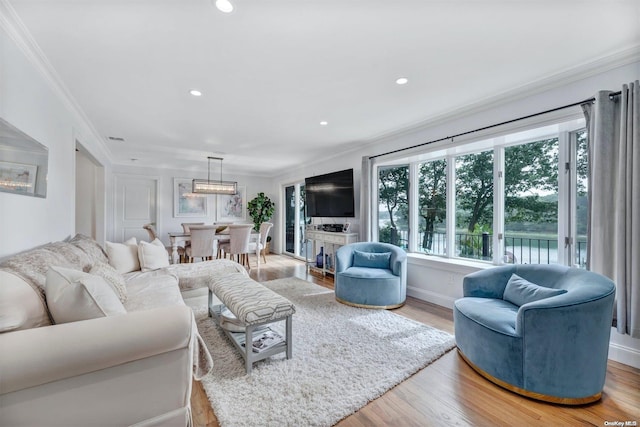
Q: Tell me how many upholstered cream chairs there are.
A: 6